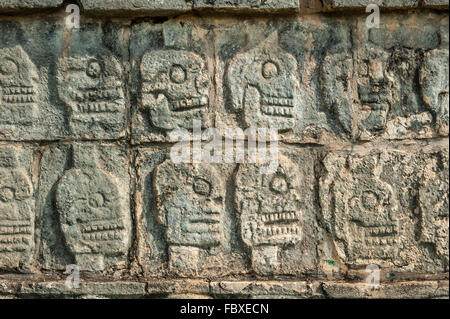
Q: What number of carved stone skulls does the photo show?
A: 12